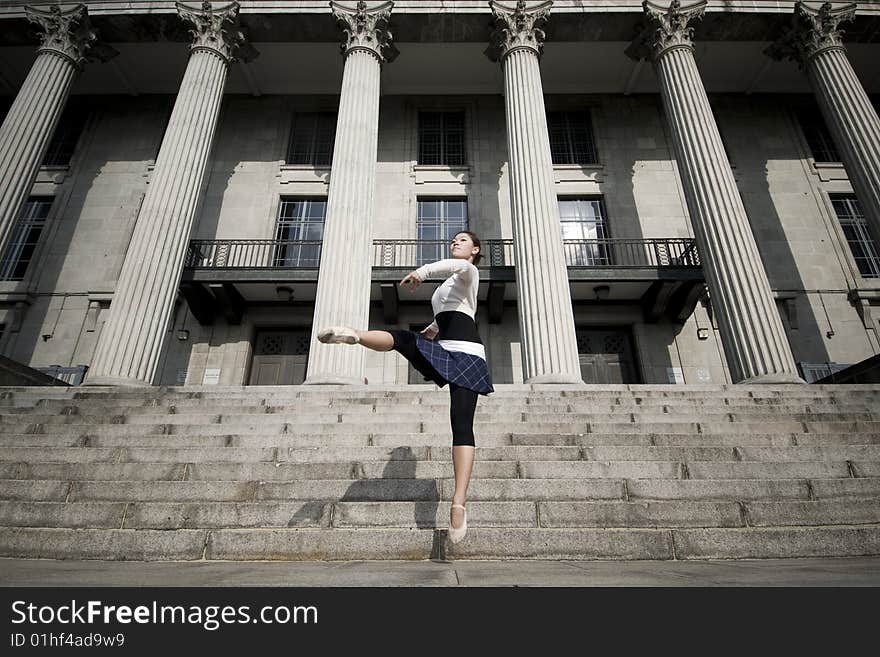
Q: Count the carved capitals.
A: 6